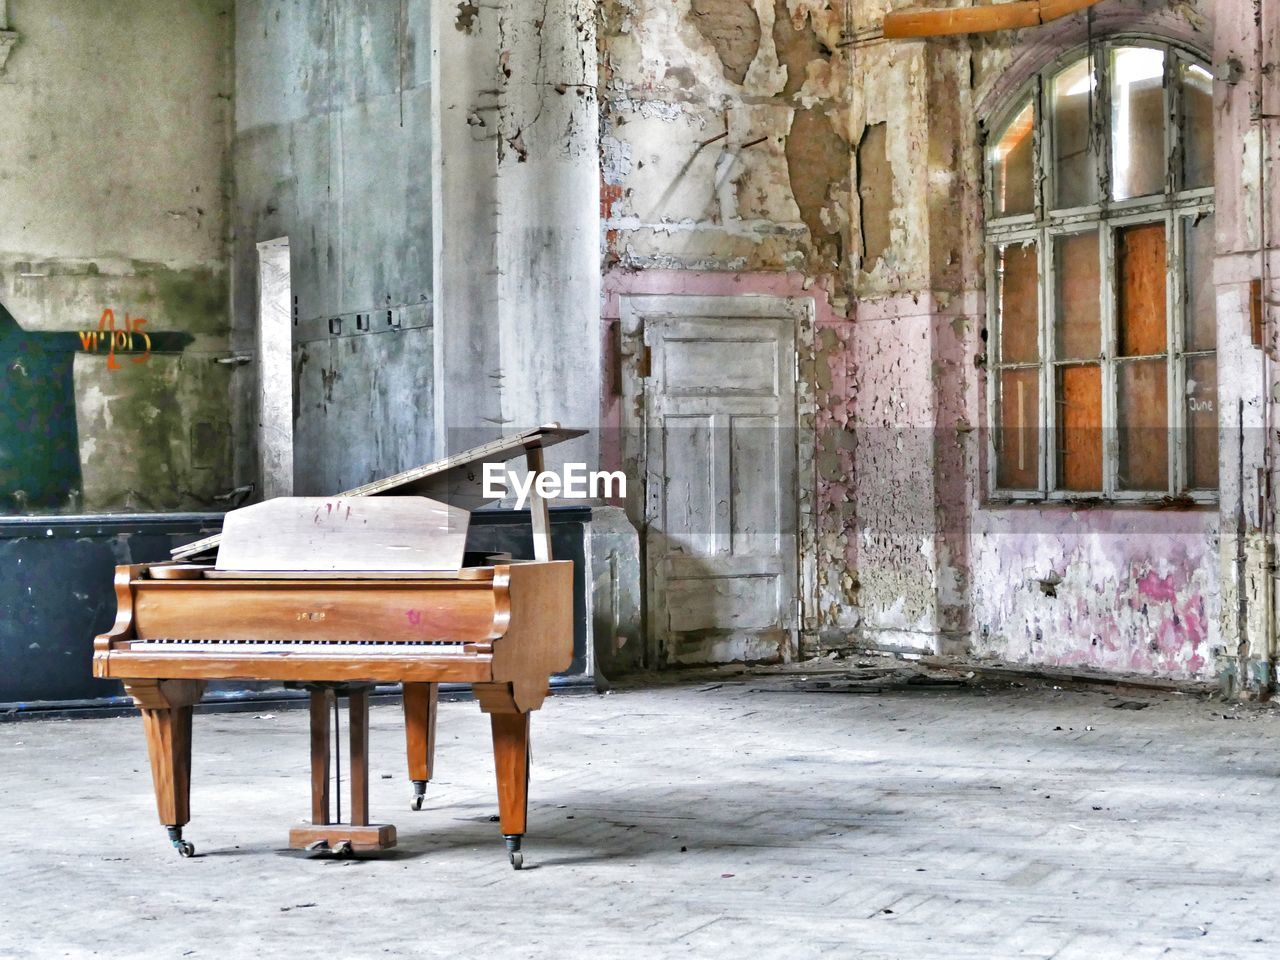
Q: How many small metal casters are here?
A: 3